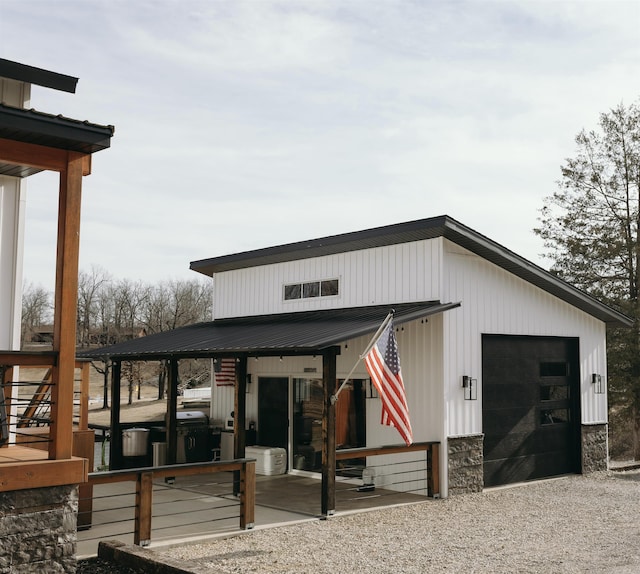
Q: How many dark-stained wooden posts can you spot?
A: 4